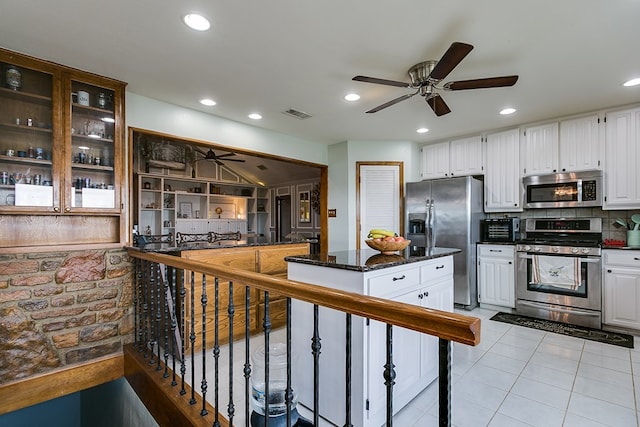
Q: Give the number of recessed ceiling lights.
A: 7